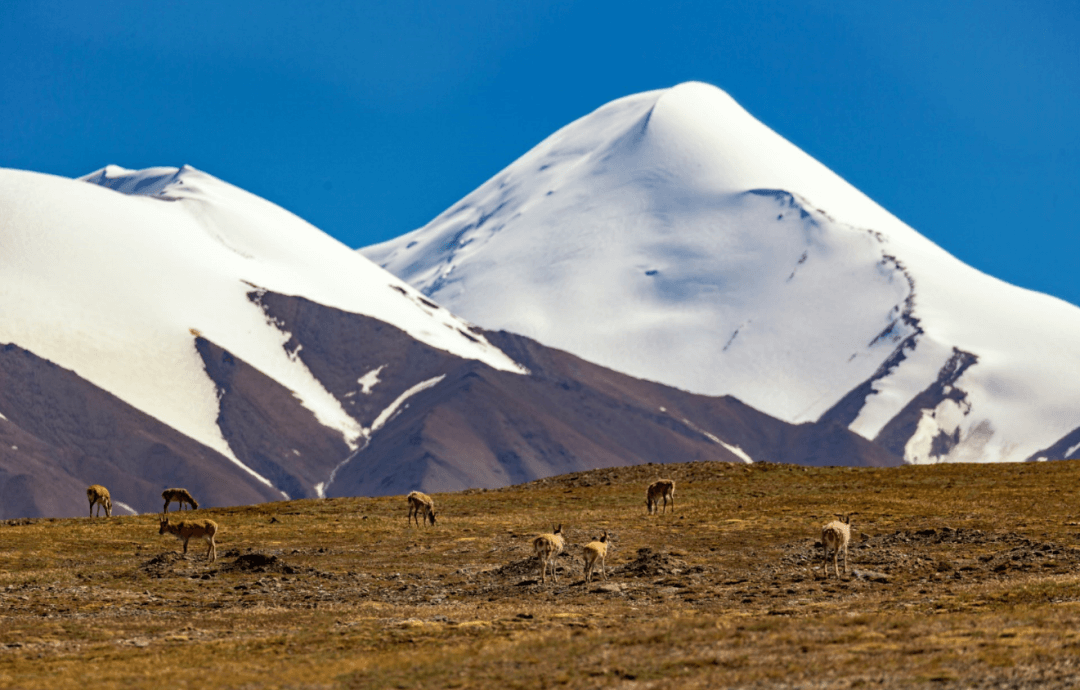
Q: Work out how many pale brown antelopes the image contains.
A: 8